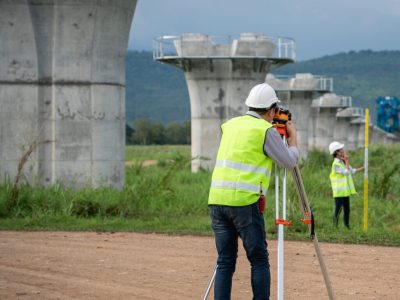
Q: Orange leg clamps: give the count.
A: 2